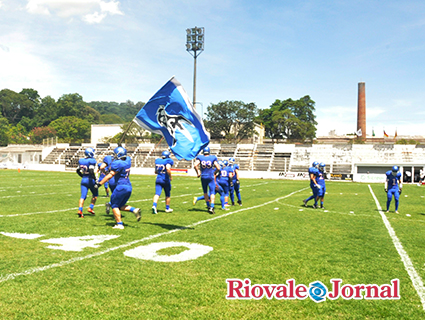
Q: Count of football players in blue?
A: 12